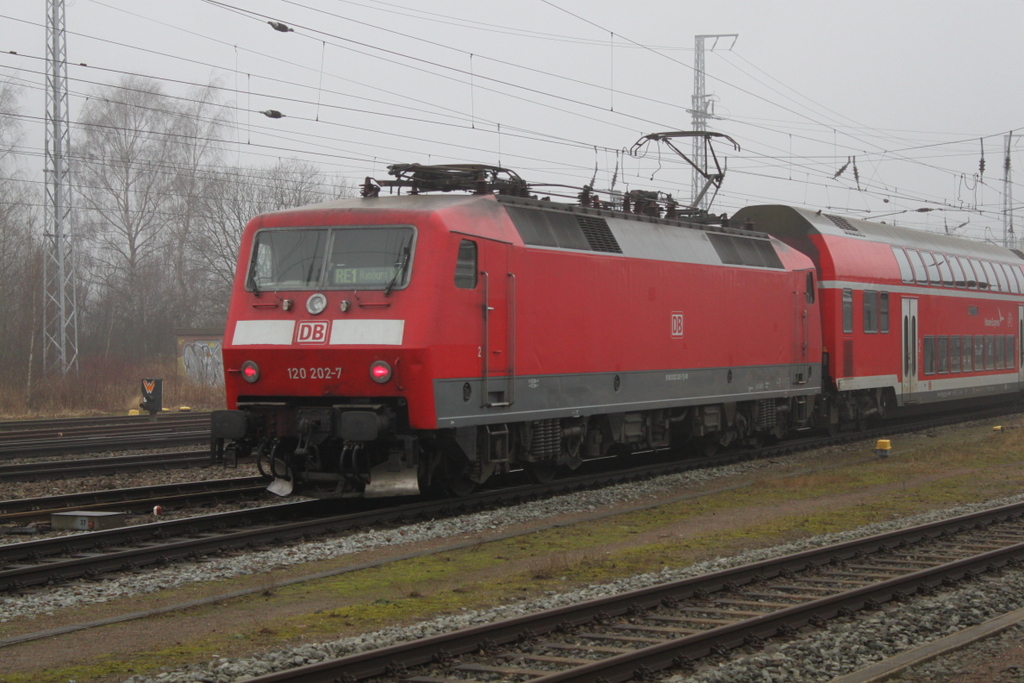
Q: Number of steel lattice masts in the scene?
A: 3